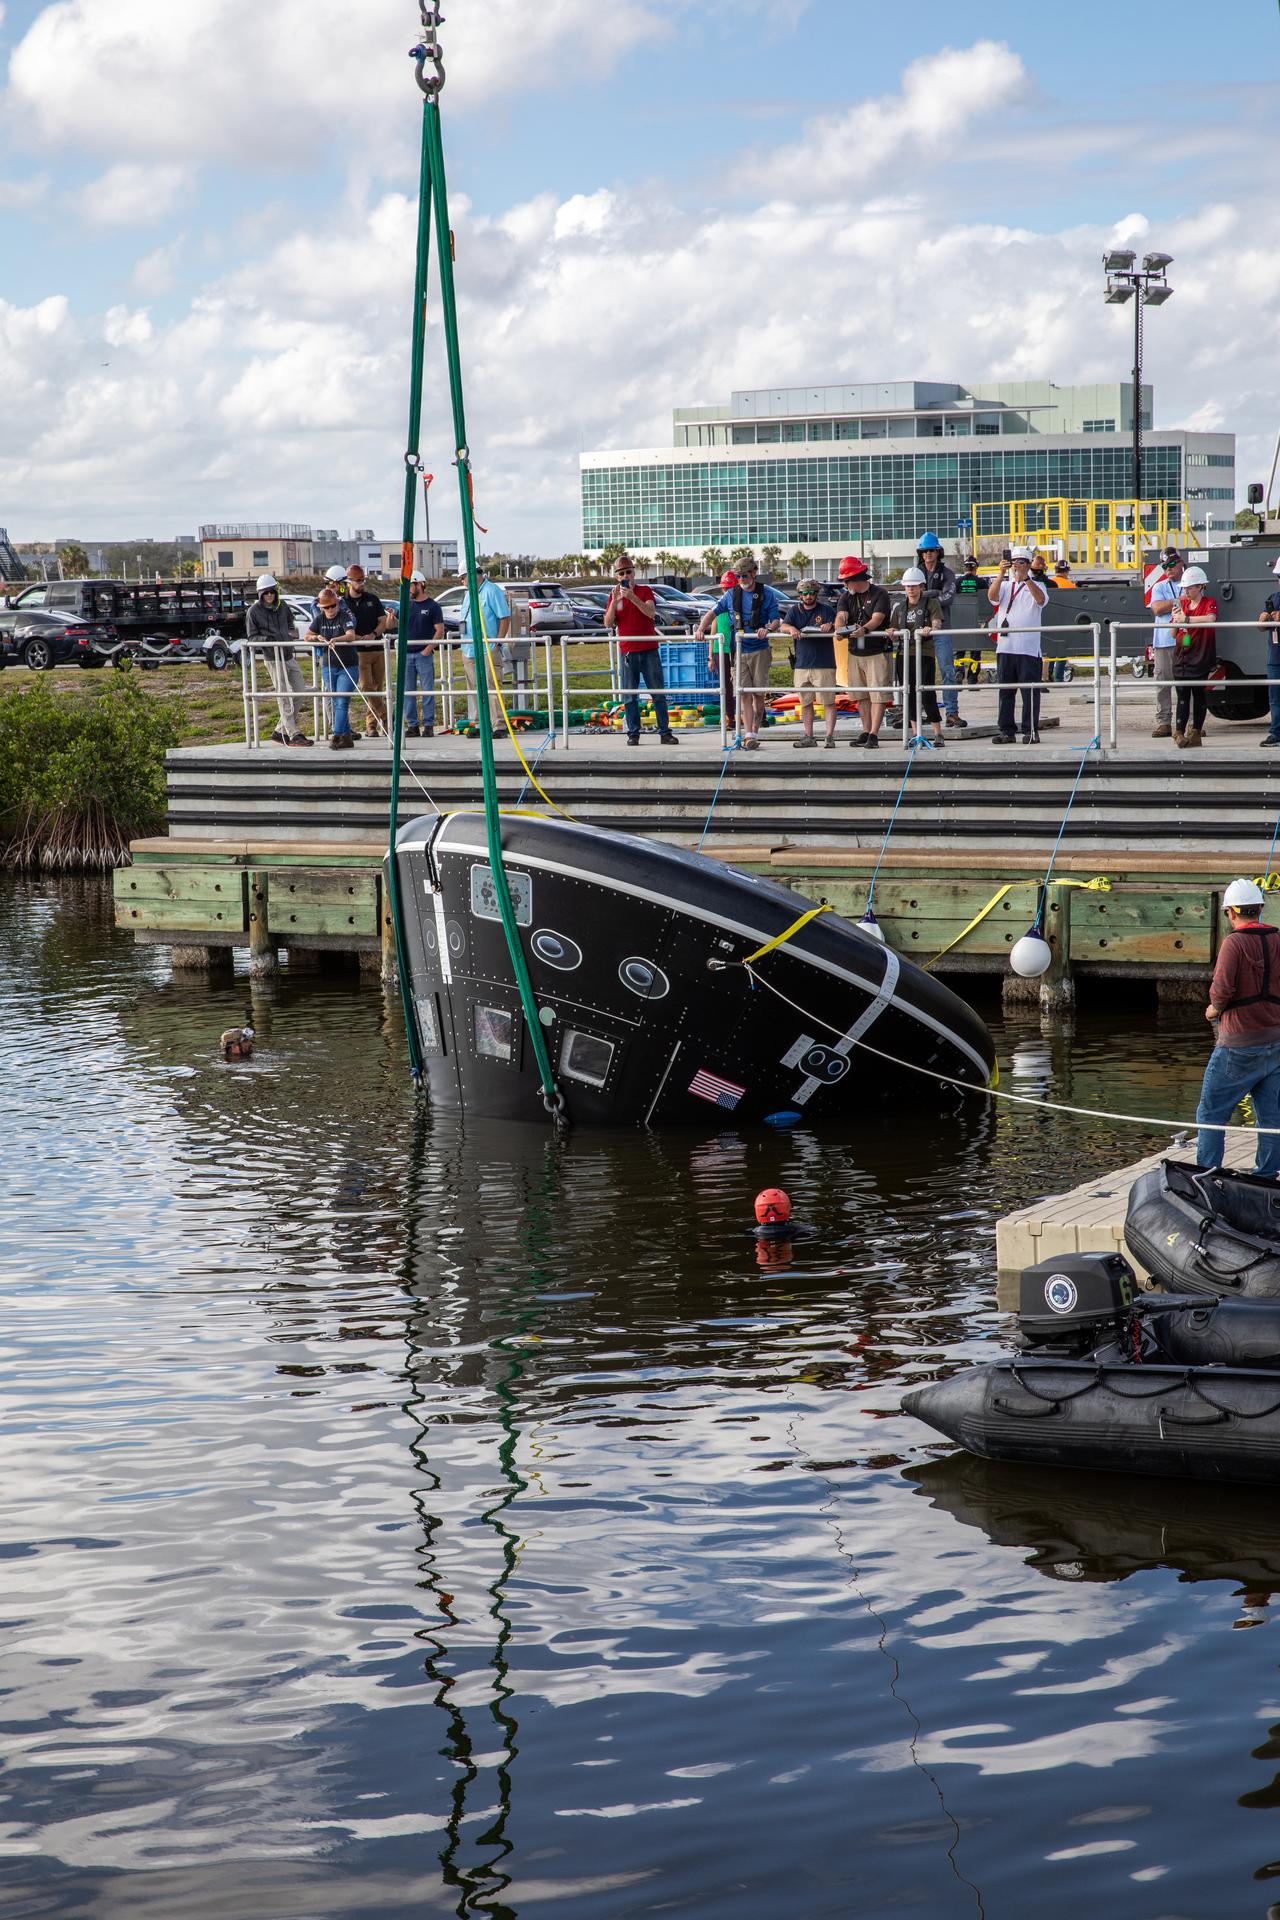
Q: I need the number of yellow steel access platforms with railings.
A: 1